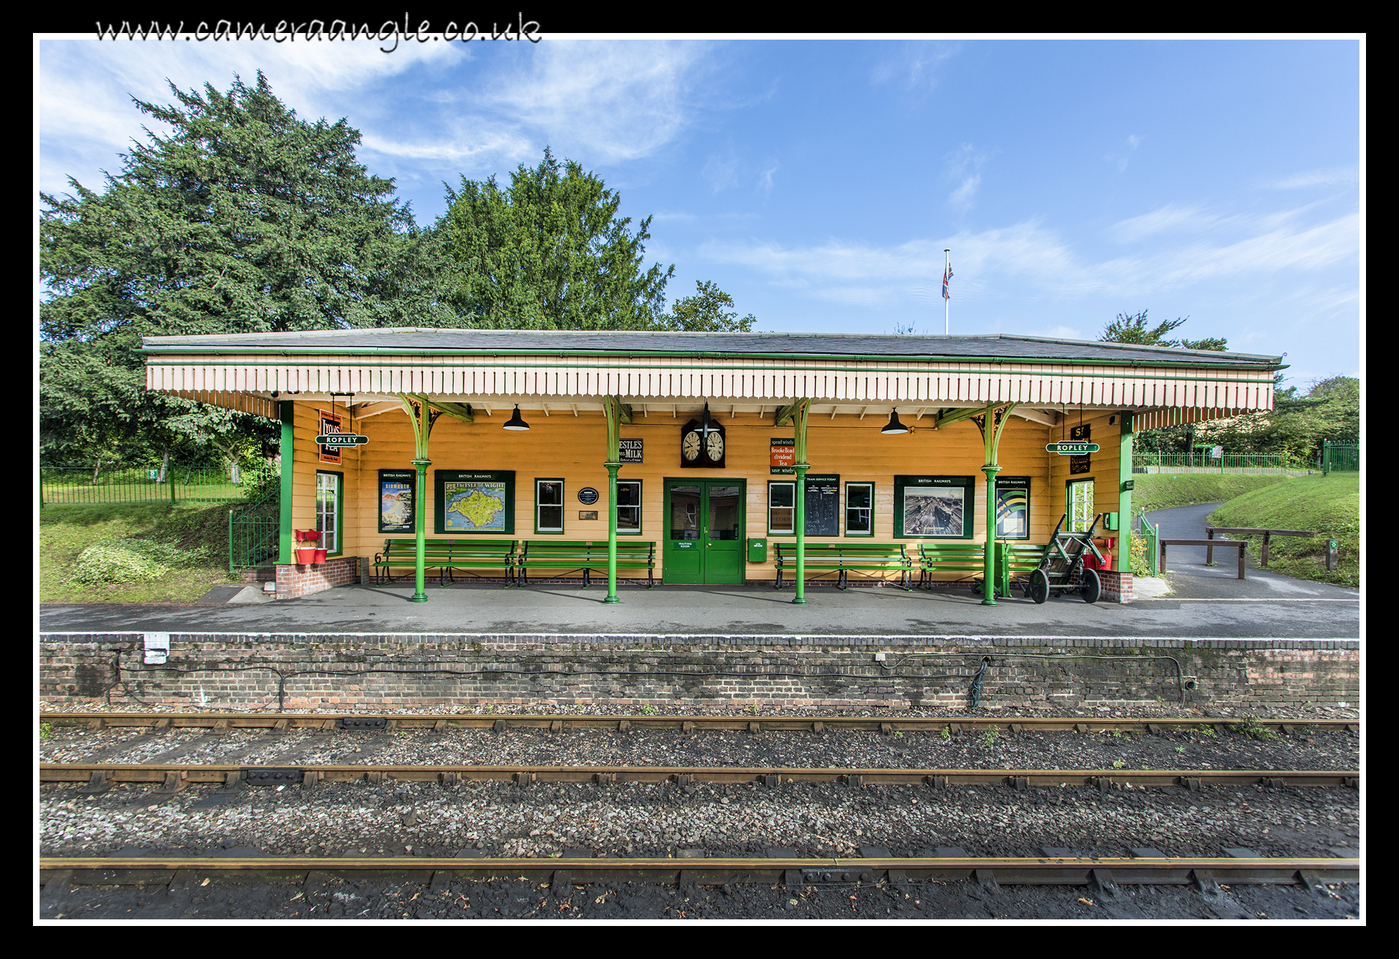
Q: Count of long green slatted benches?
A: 4